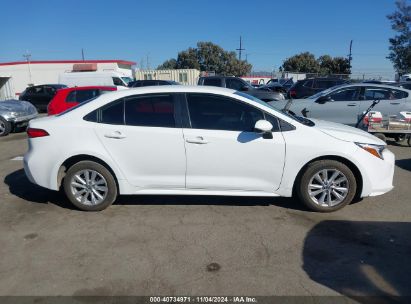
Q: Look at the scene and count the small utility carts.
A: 1